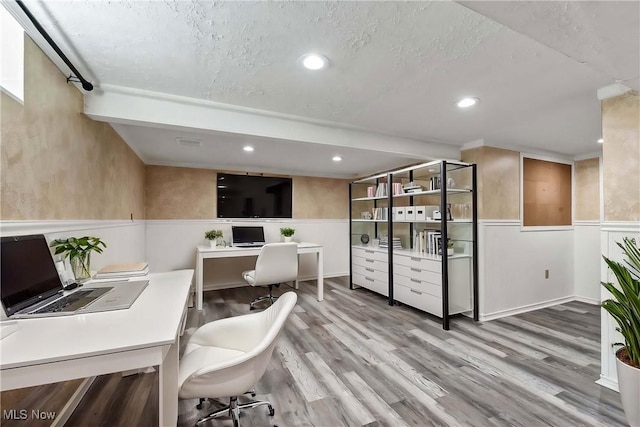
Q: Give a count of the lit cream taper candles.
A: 0